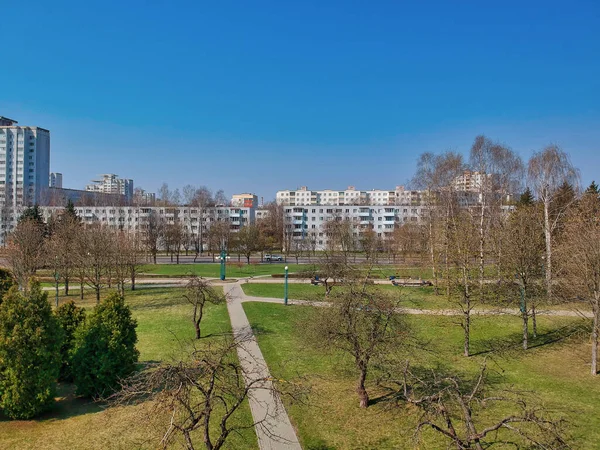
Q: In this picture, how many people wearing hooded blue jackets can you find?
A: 0